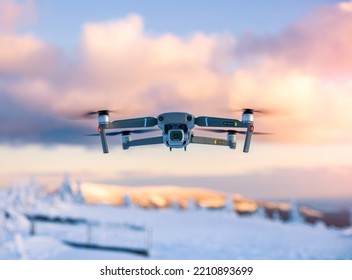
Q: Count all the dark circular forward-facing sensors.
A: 2